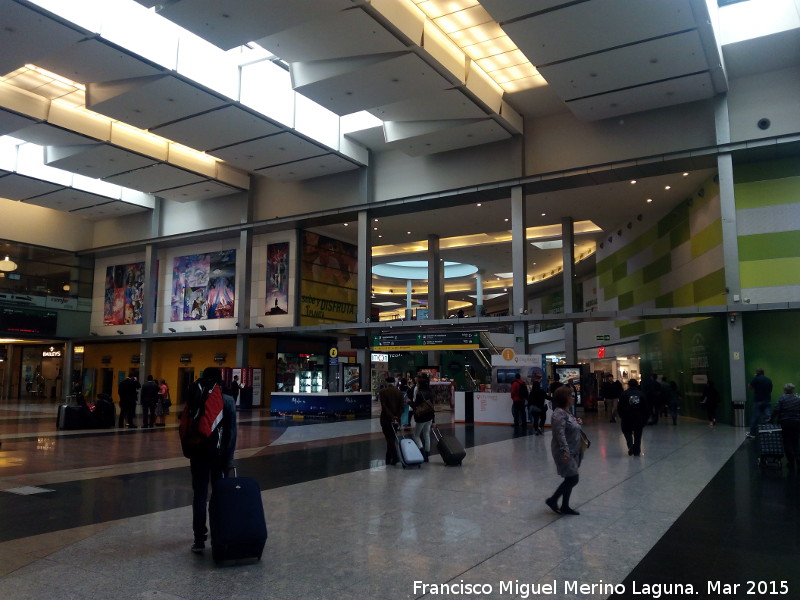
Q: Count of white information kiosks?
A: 1